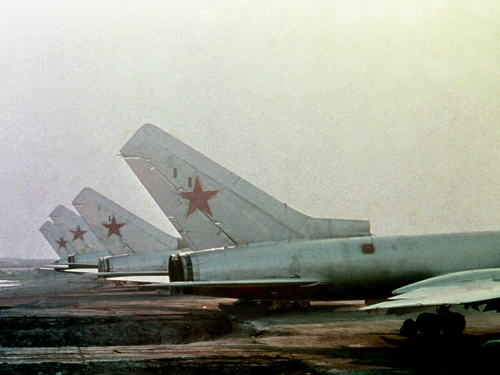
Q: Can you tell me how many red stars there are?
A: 4